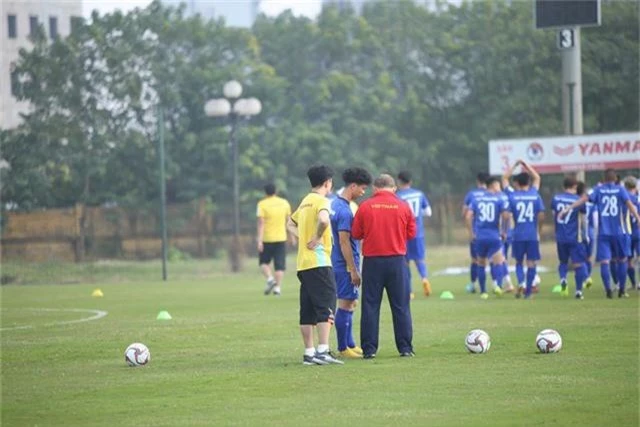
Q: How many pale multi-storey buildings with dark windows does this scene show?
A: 1